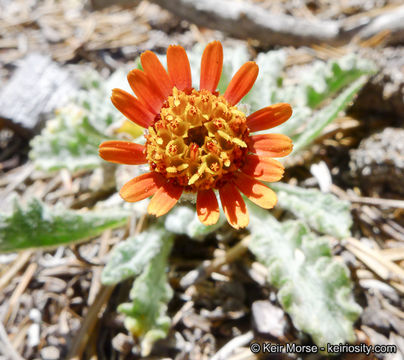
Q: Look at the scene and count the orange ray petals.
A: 15